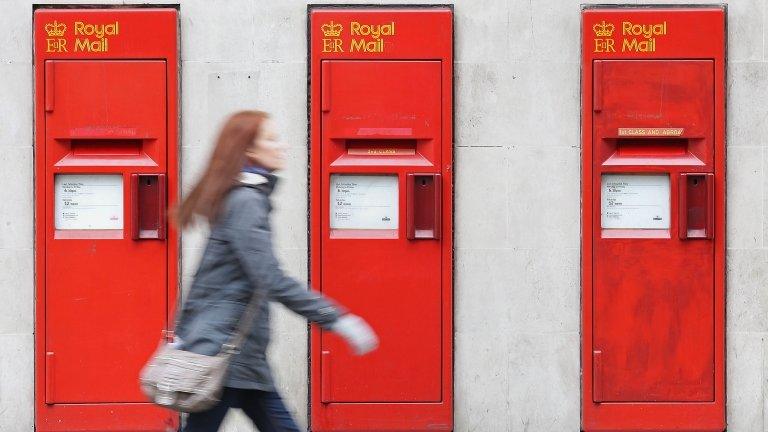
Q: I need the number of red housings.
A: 3